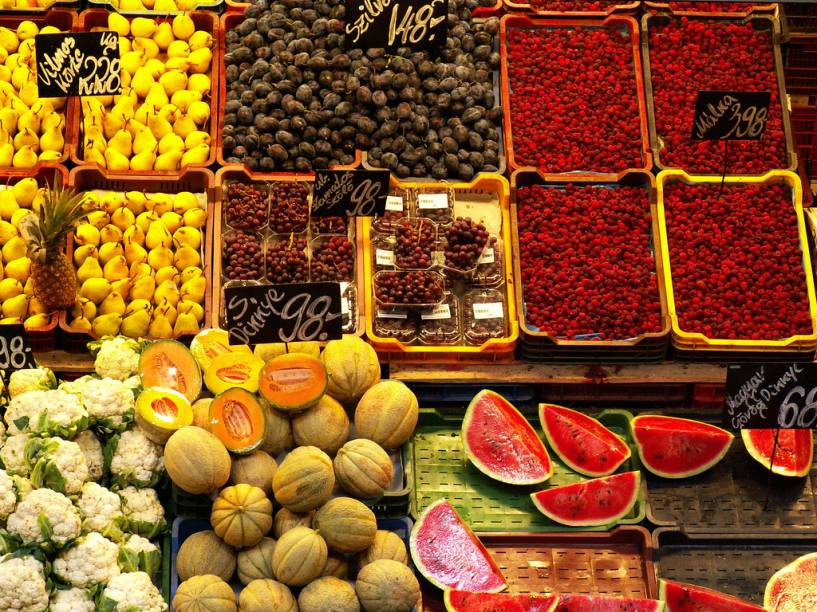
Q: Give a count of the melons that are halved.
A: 6